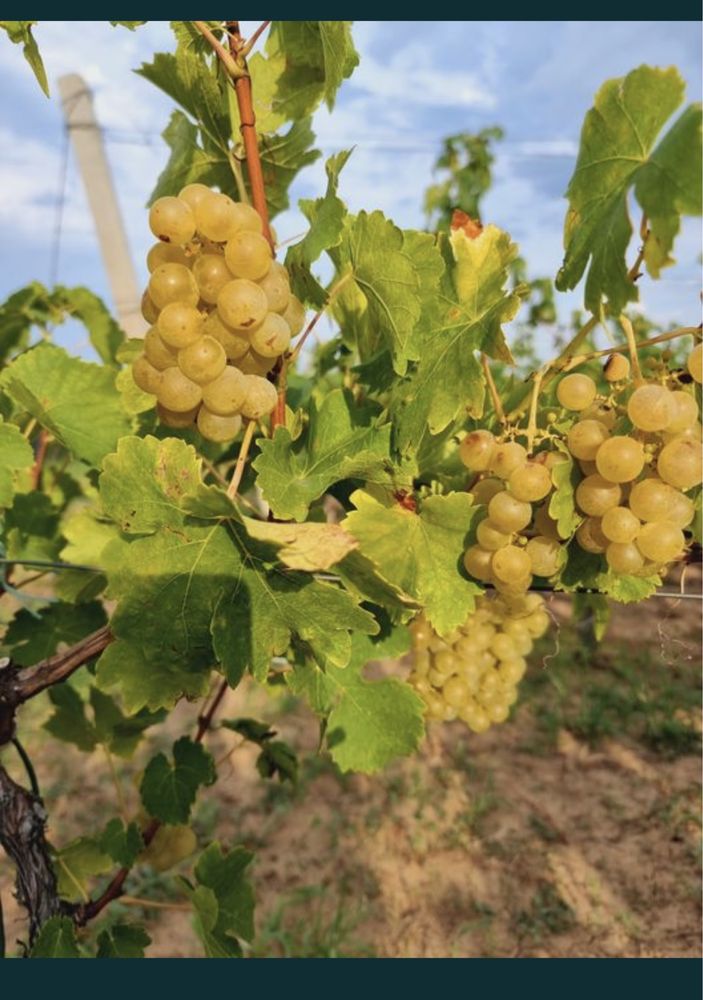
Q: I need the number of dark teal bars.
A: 2